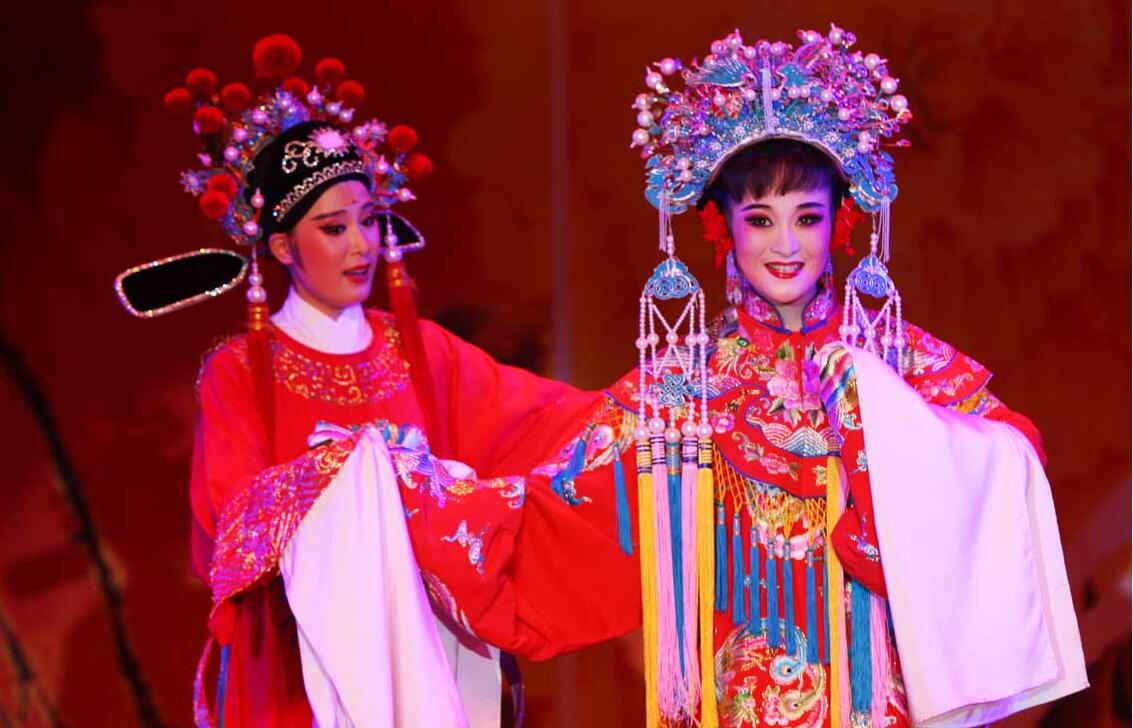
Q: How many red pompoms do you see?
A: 12